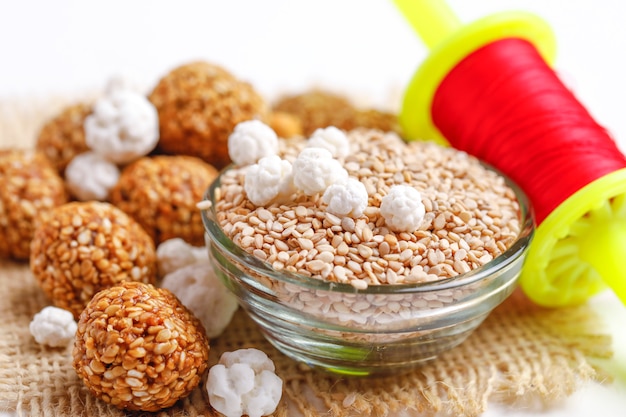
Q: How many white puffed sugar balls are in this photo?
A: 12